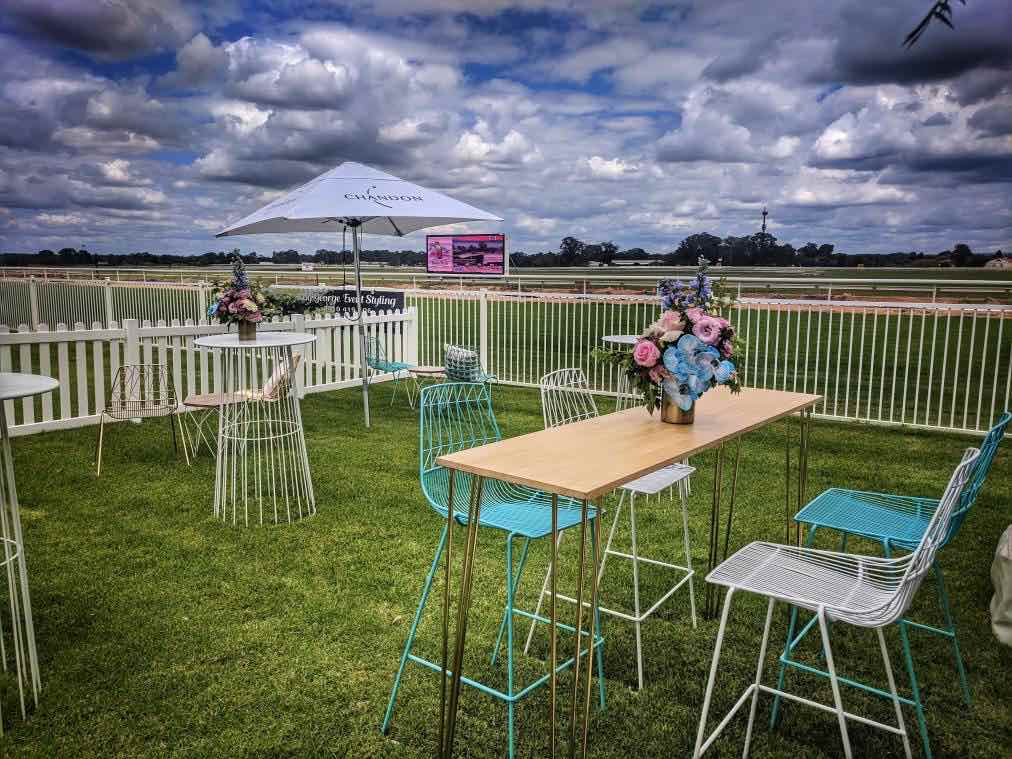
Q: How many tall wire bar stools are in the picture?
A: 4